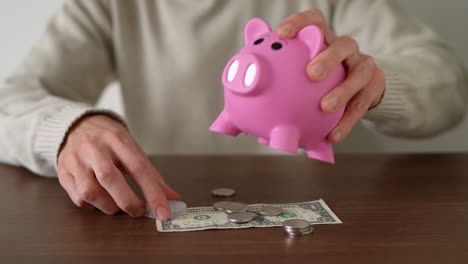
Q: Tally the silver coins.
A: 8